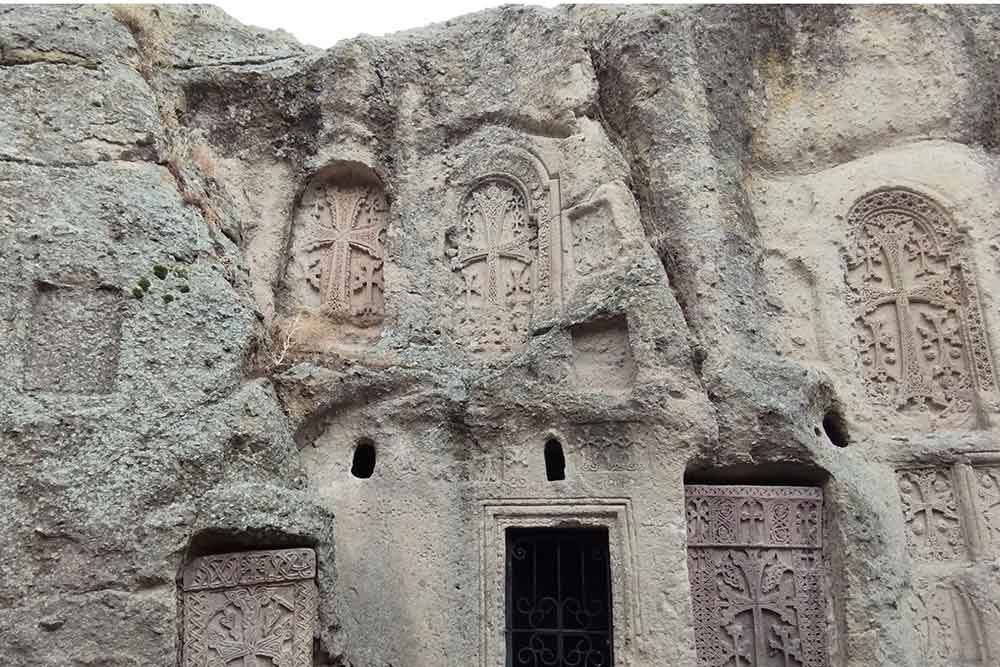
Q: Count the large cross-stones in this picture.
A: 5